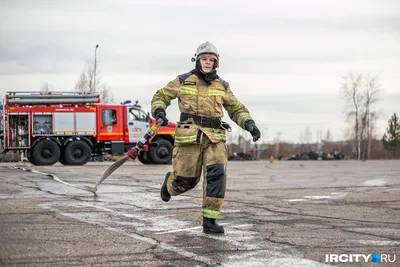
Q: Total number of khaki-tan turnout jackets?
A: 1